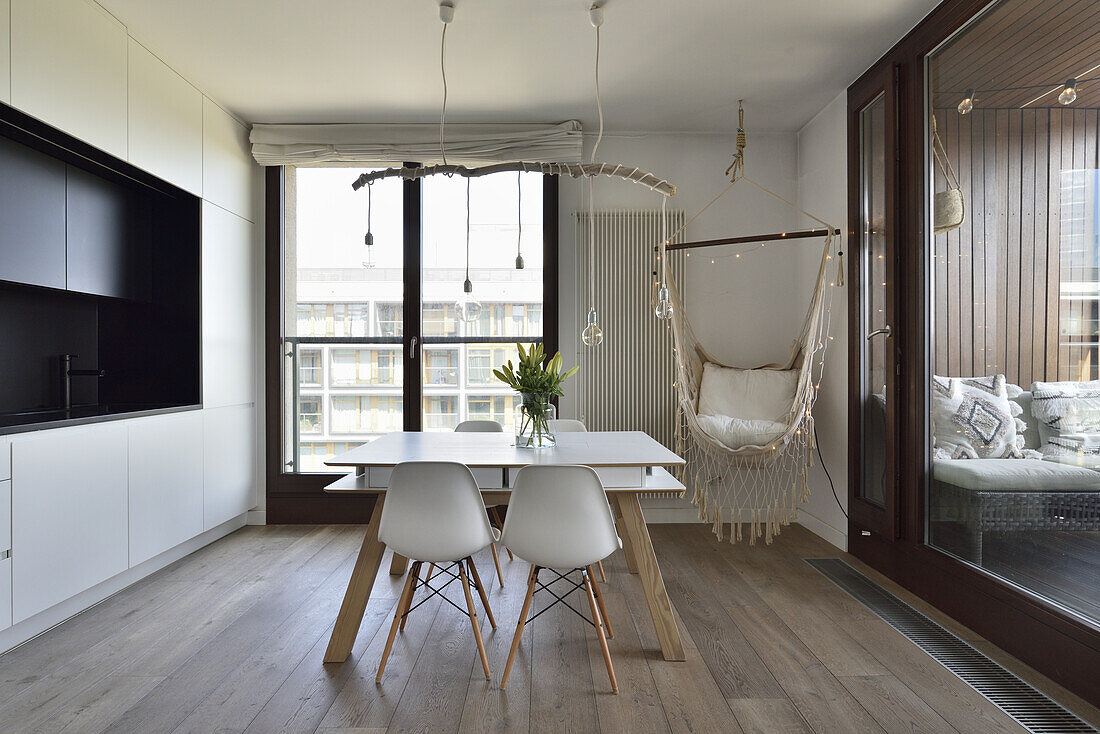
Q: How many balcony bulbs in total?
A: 2